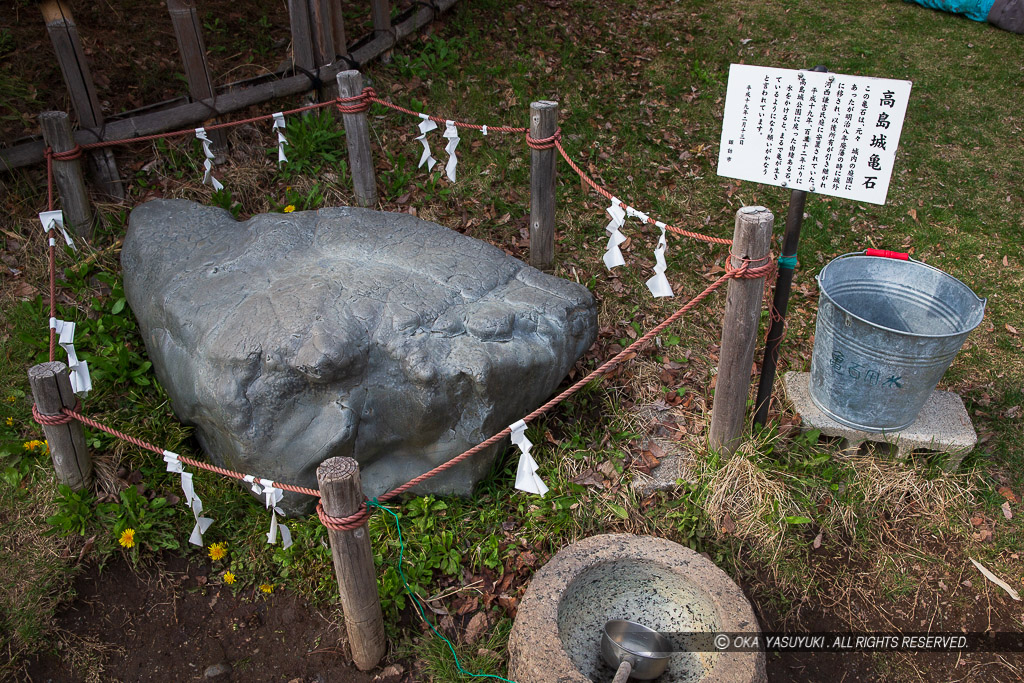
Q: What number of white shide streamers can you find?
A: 11